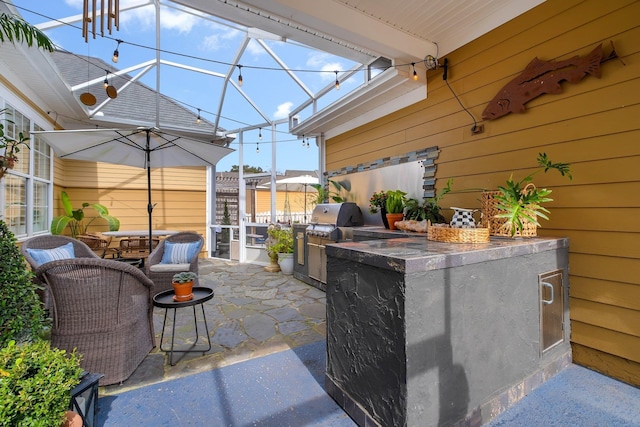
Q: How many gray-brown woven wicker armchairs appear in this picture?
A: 3